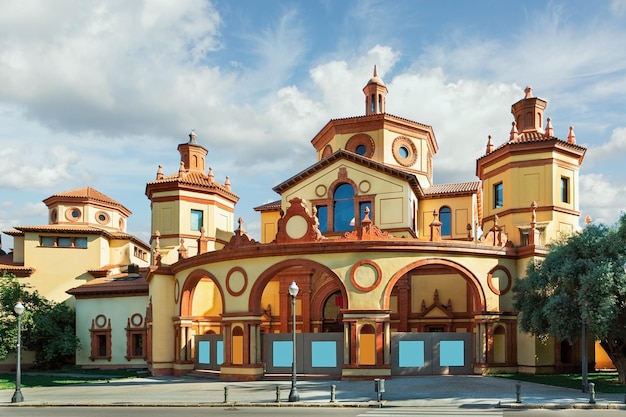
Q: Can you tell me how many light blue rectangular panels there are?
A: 6